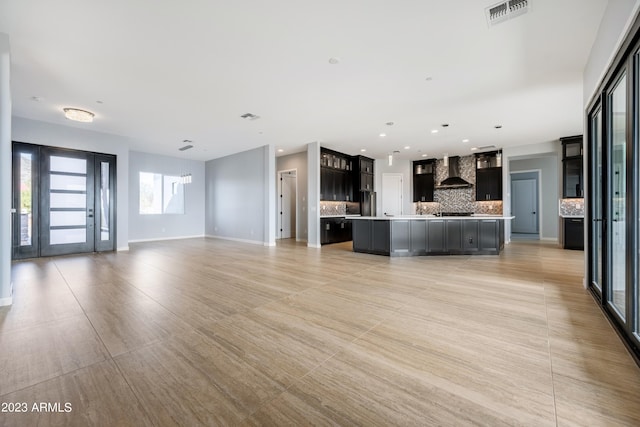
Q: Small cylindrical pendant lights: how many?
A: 3